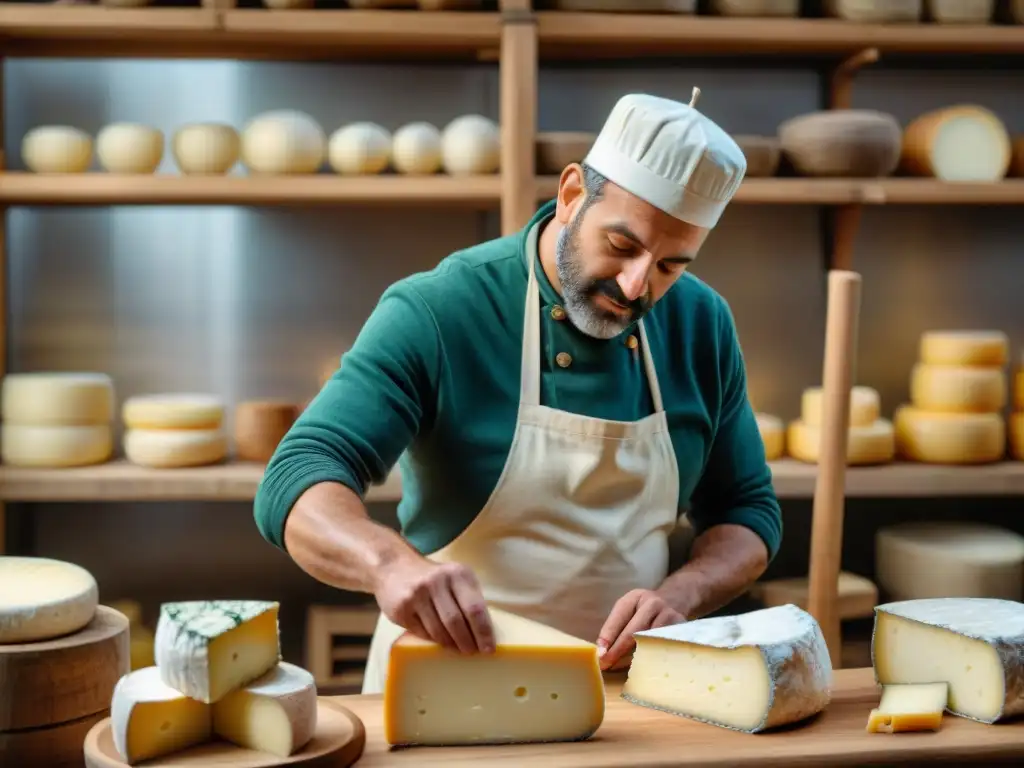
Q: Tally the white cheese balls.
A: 7